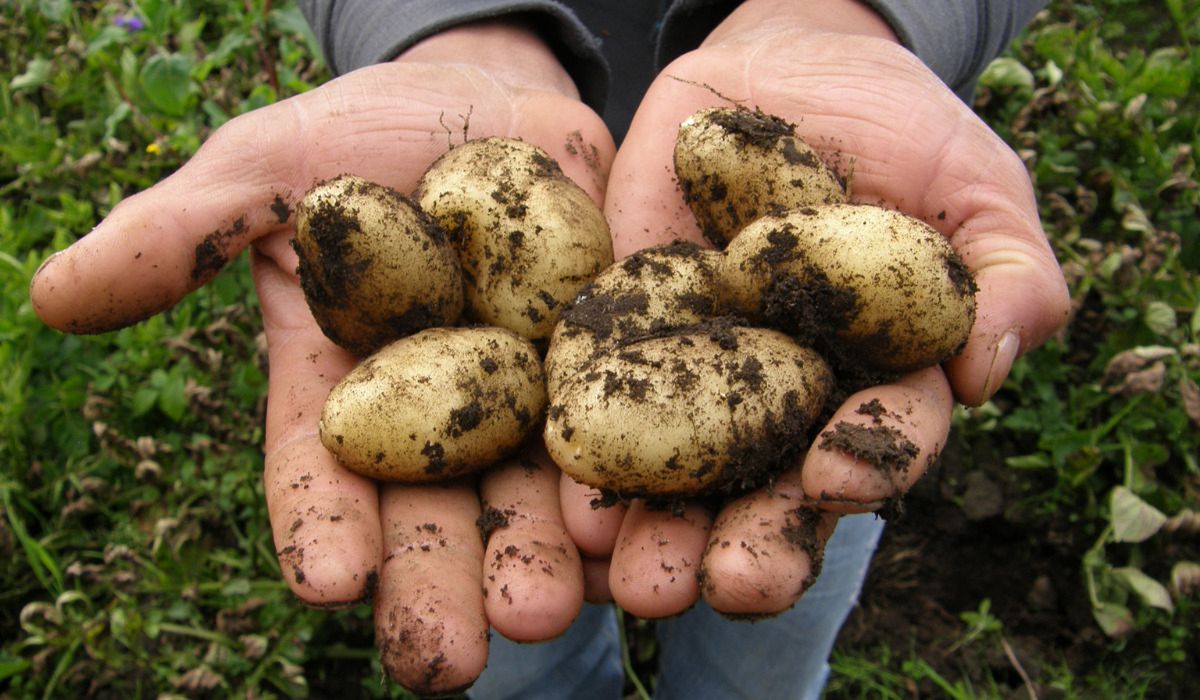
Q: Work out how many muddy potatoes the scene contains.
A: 7